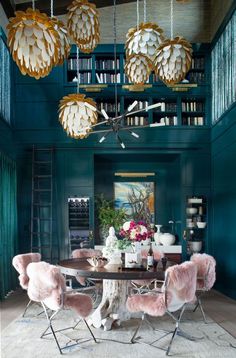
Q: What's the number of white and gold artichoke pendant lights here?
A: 7